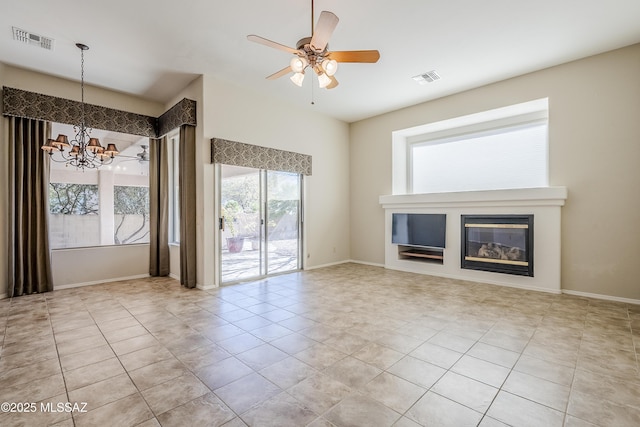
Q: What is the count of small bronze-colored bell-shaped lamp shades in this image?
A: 6